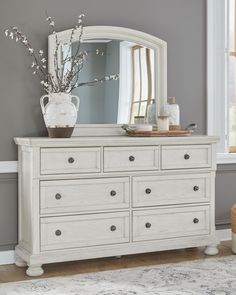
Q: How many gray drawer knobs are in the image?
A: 11